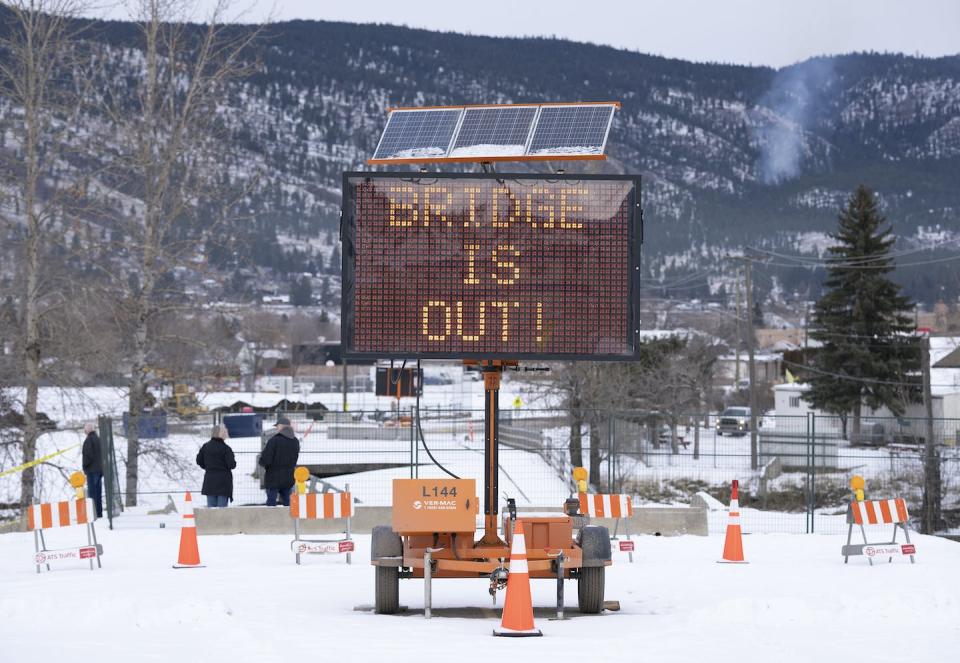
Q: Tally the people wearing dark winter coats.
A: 3